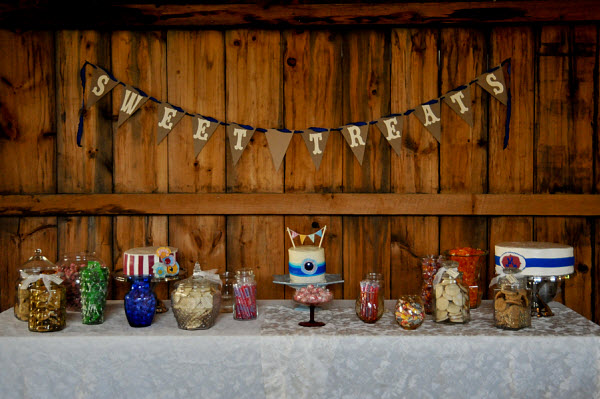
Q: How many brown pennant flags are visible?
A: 12